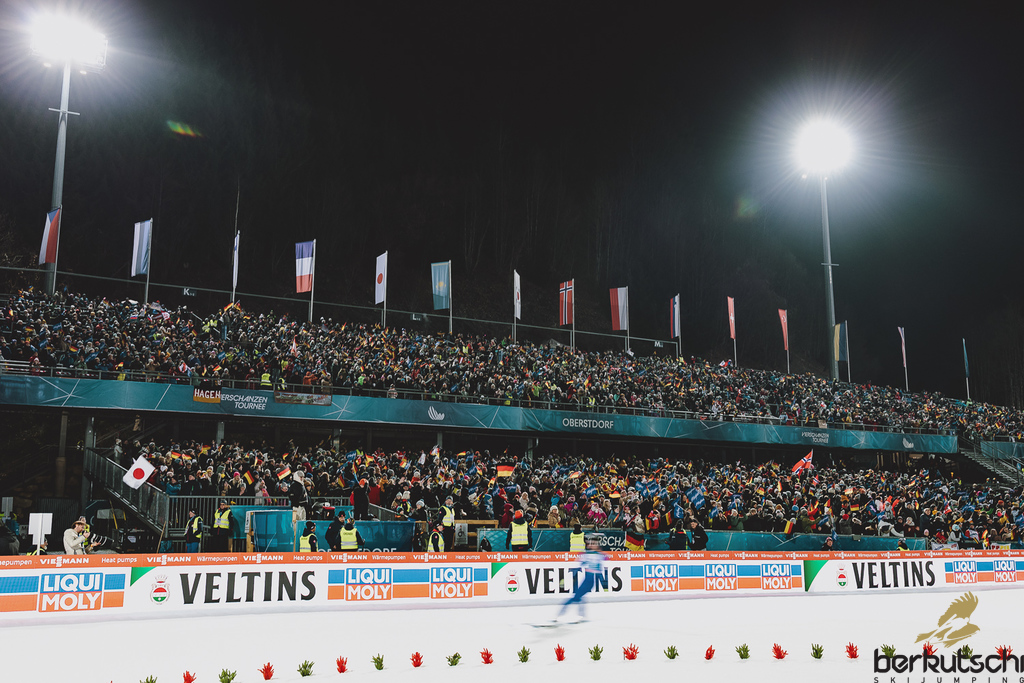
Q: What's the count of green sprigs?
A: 12